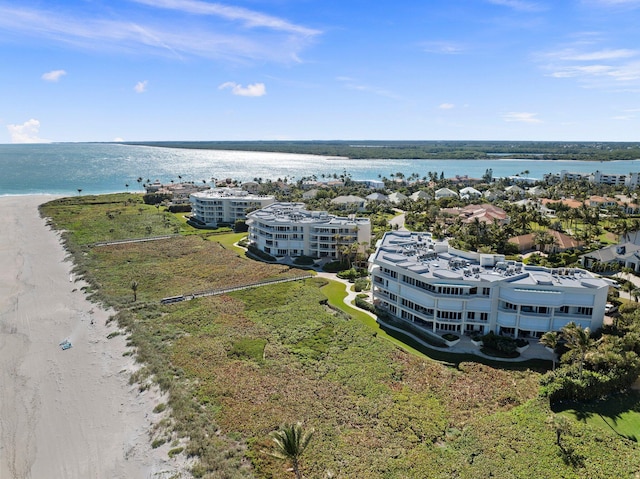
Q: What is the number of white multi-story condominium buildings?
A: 3